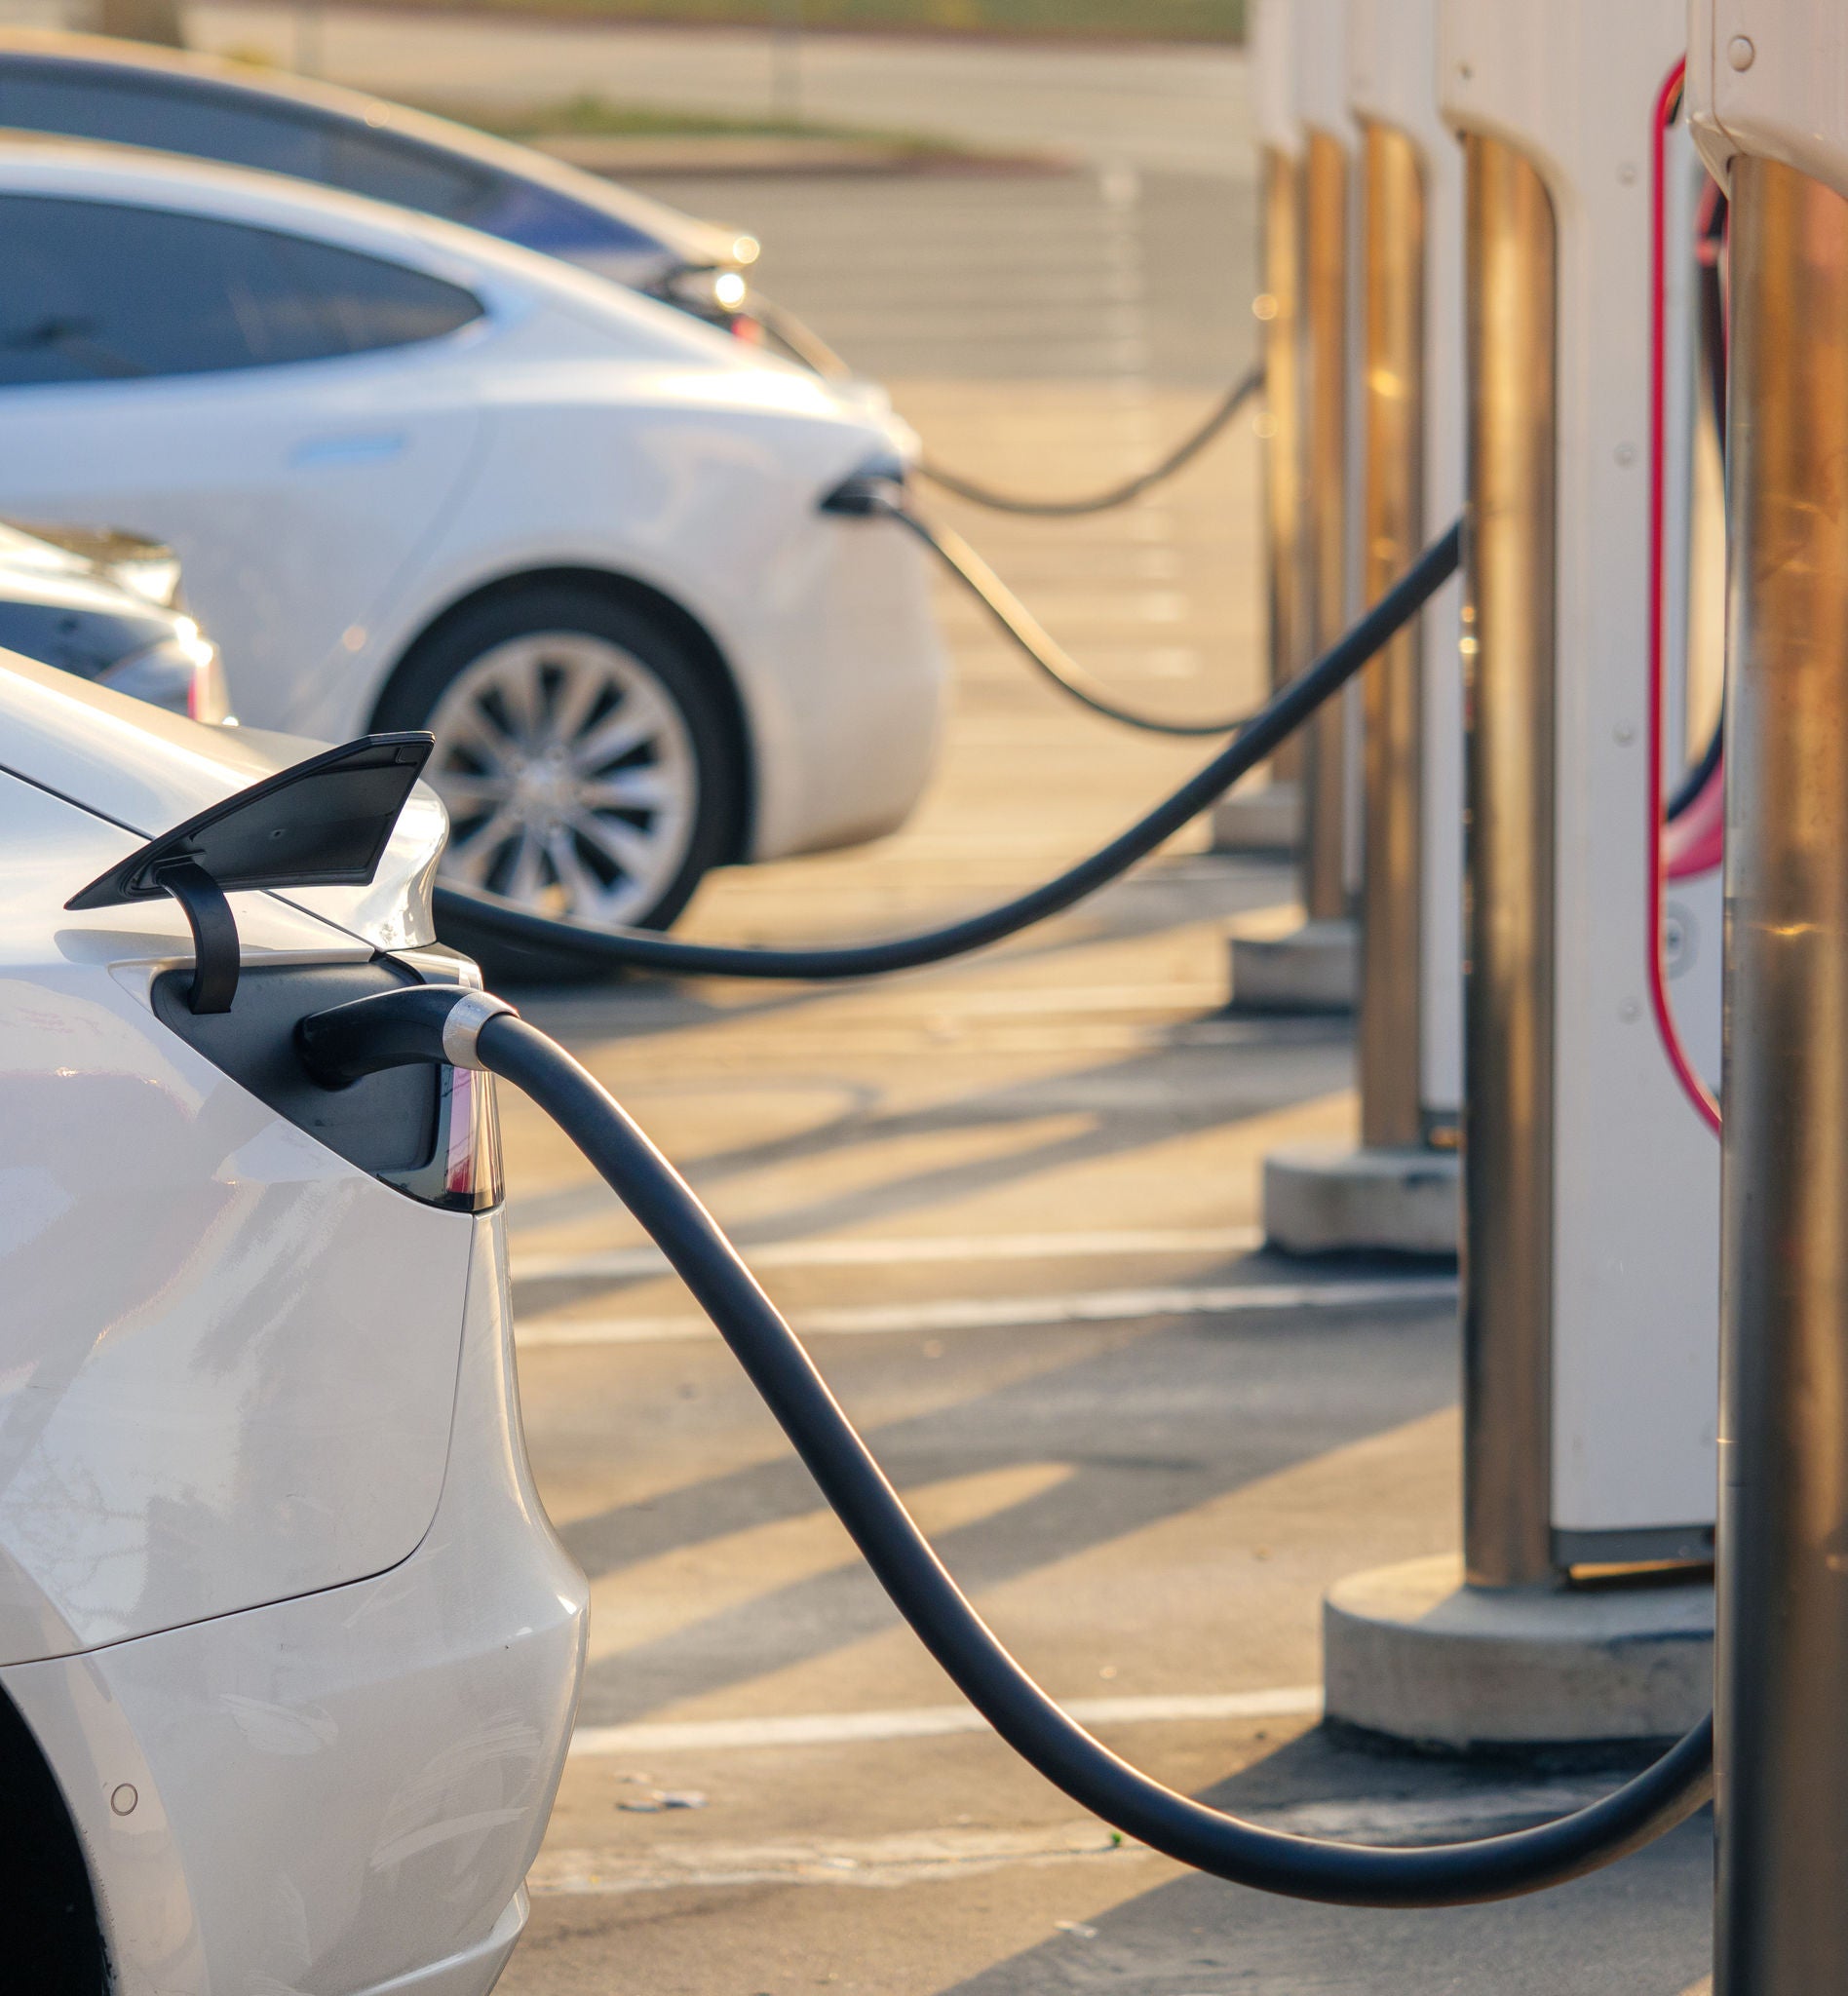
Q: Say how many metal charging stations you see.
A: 5